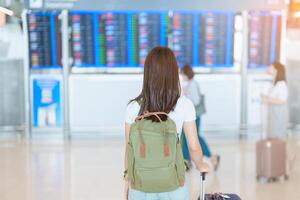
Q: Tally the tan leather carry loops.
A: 2